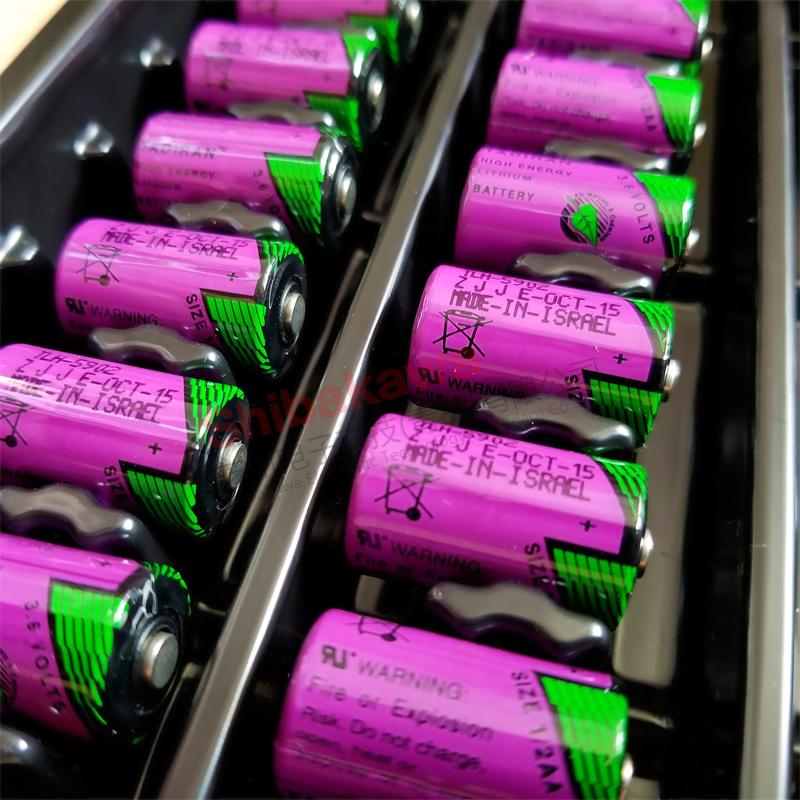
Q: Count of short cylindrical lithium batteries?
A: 12